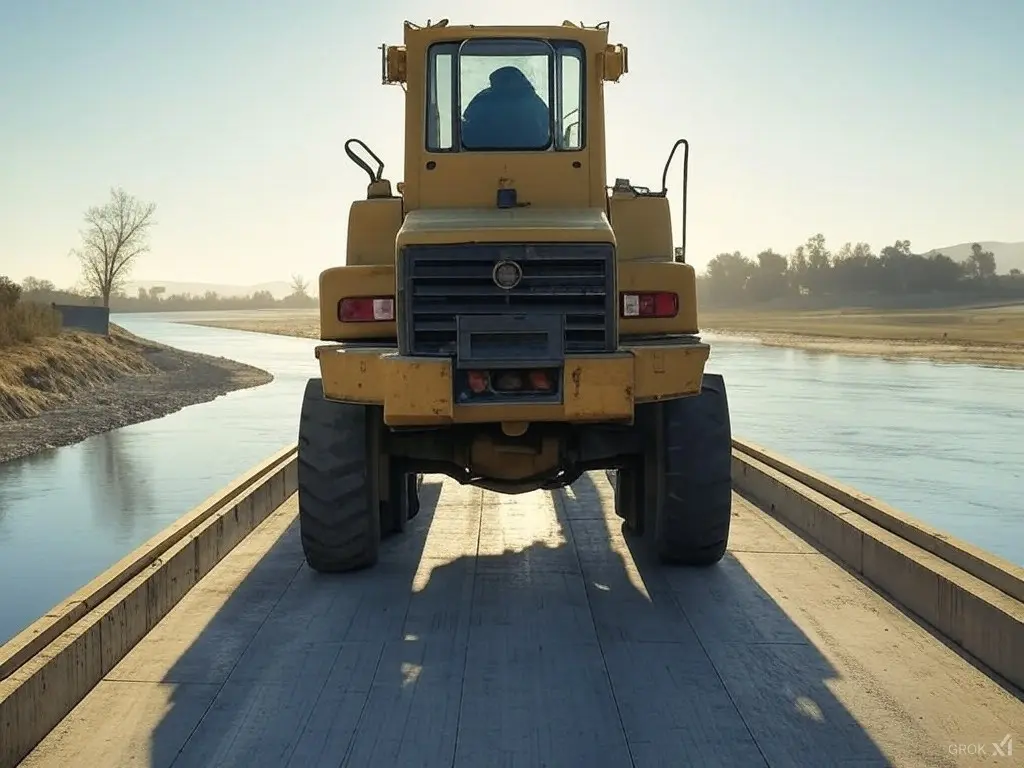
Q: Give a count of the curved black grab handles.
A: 2